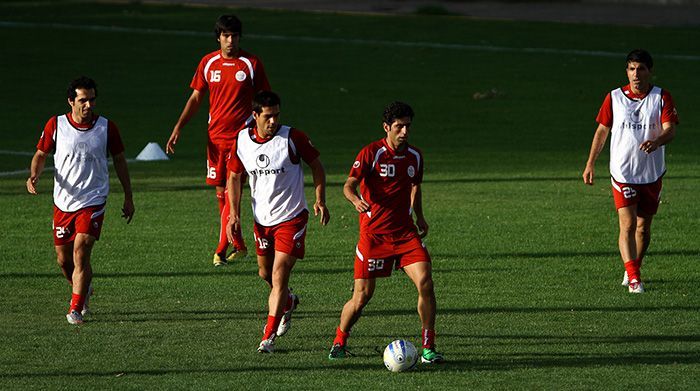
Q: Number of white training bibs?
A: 3